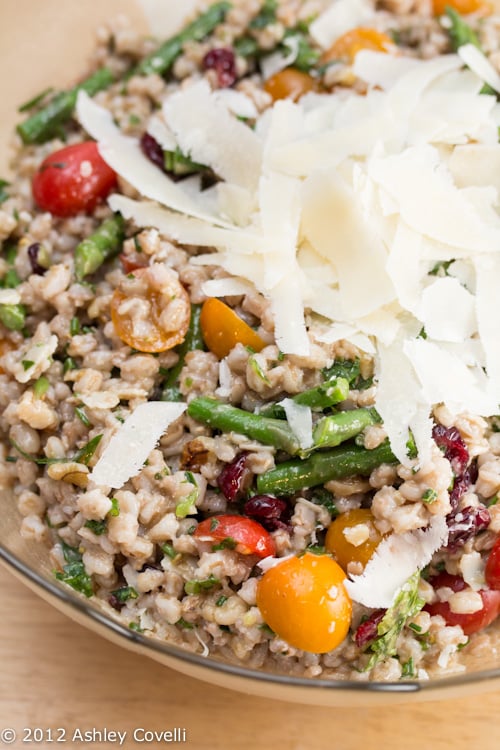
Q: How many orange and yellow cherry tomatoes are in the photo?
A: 7